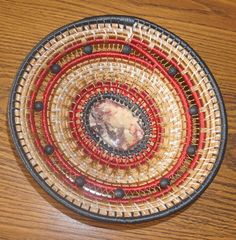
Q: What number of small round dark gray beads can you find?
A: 11